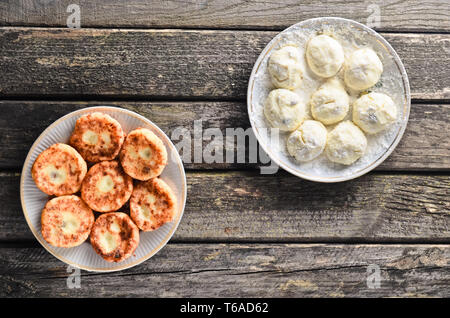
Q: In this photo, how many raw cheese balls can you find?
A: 8